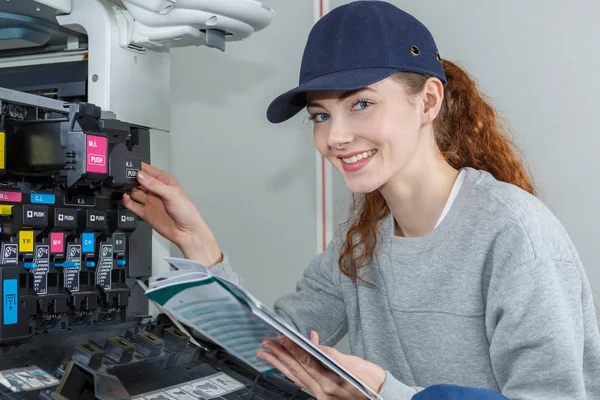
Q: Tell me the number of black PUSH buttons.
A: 5